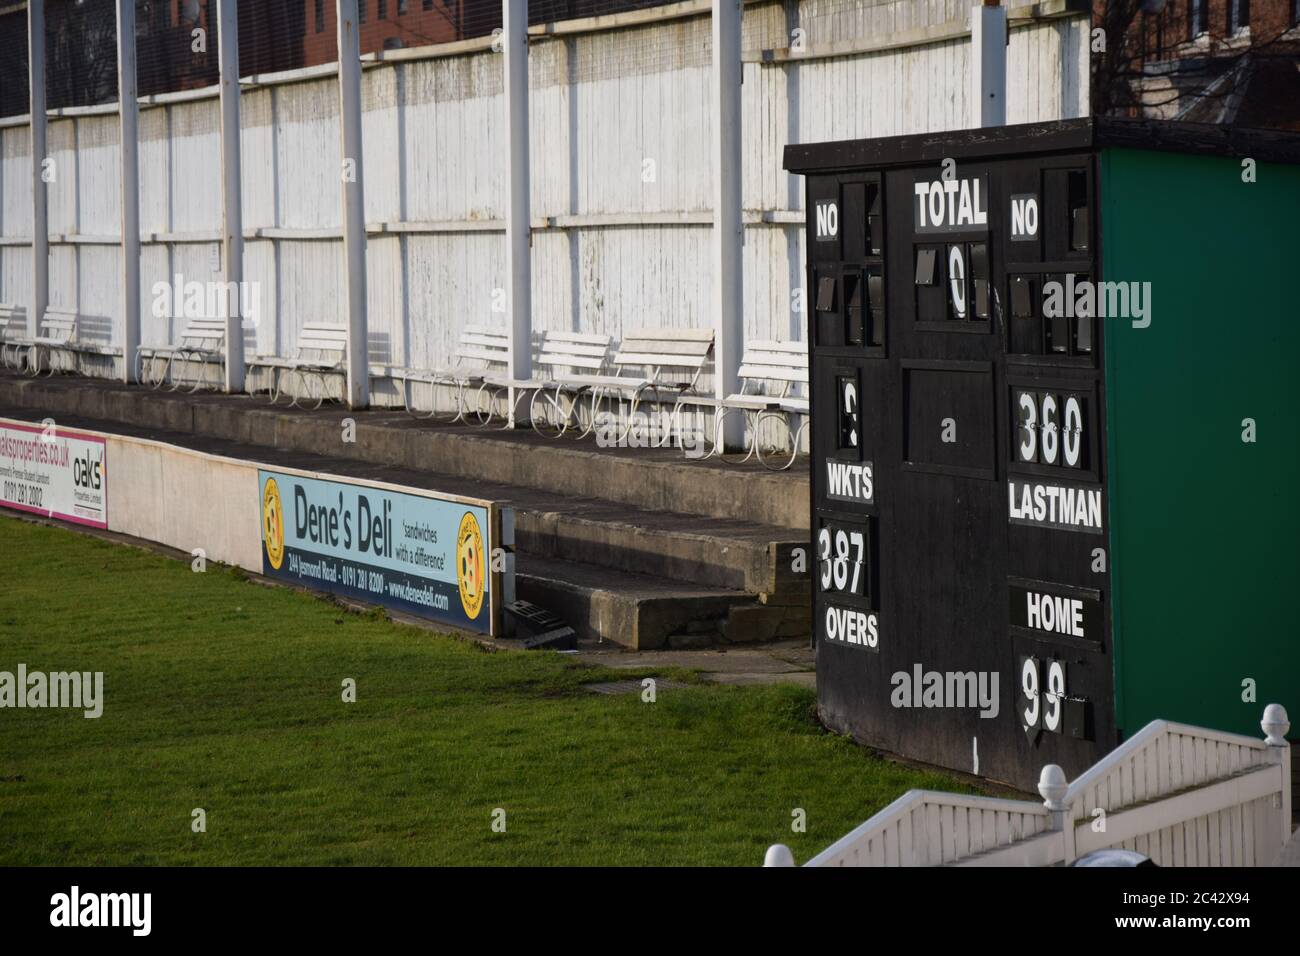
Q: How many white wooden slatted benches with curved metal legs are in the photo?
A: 8